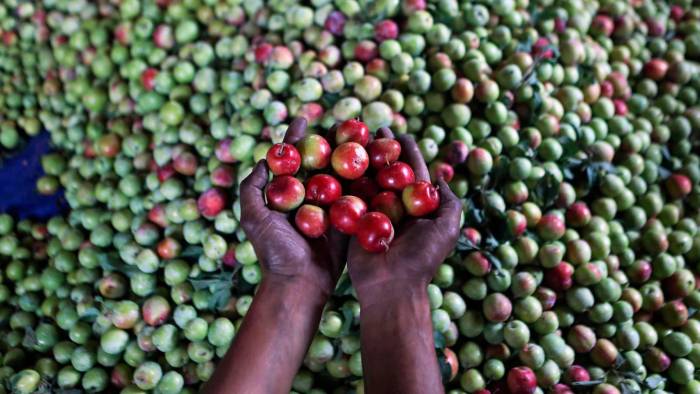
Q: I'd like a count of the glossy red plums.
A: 14